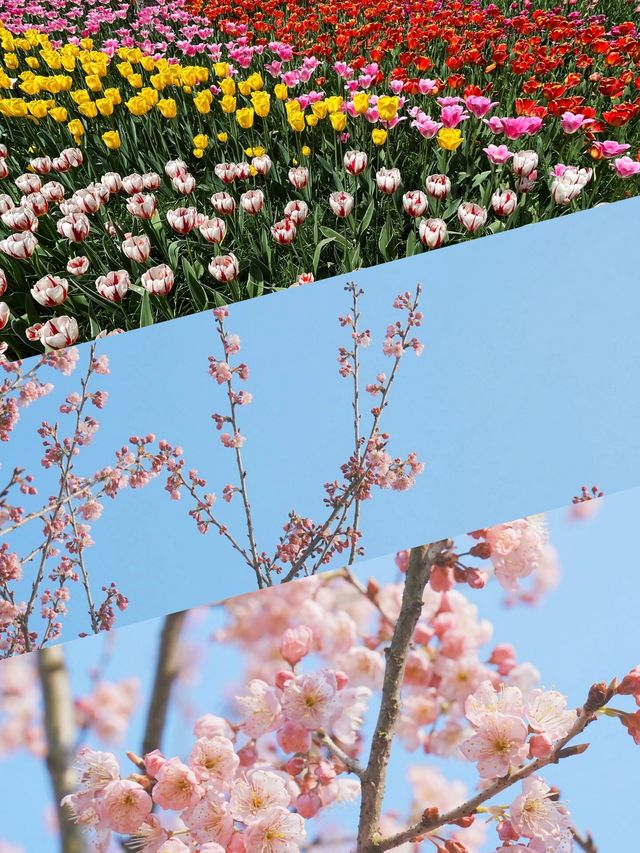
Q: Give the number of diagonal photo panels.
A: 3